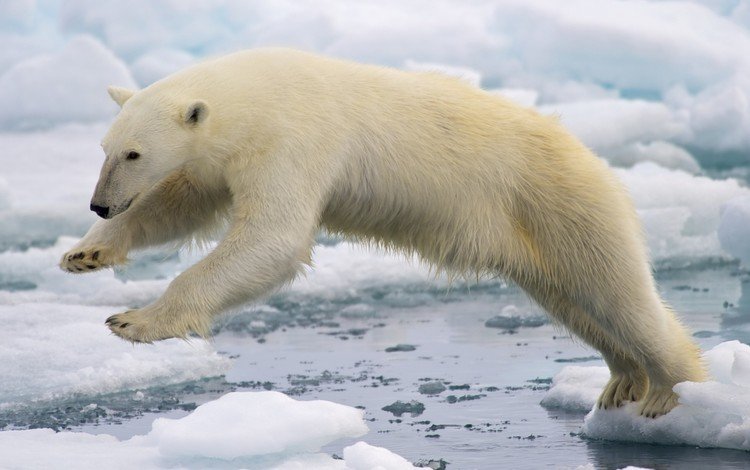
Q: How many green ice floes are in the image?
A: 0